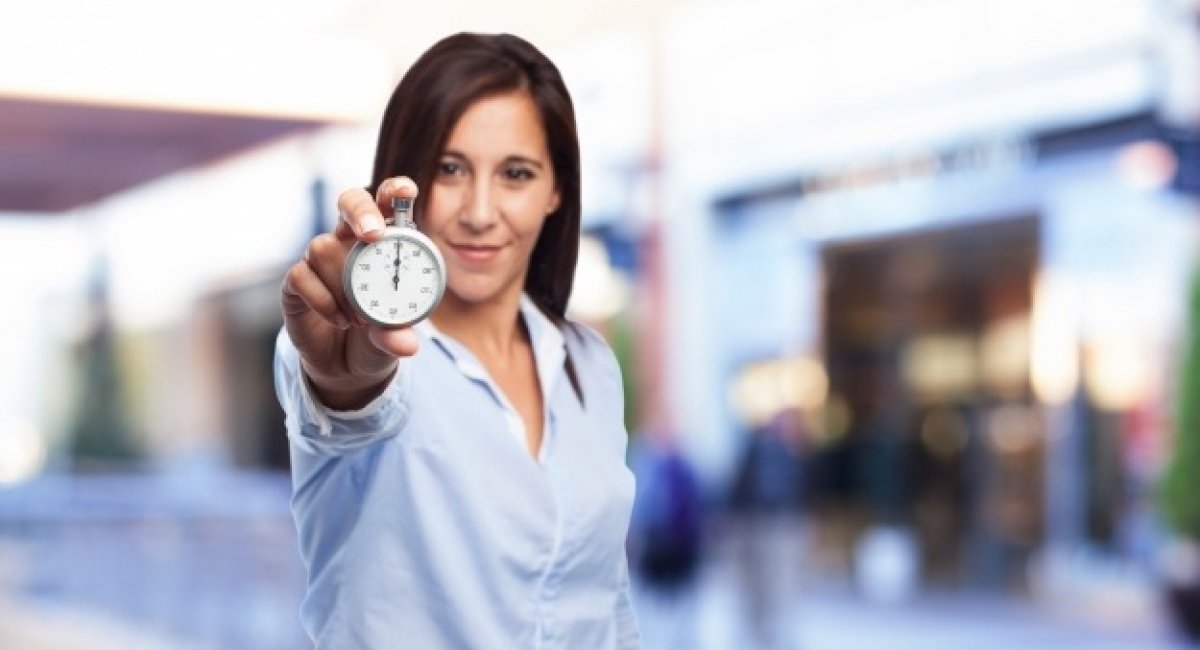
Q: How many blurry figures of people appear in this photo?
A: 2